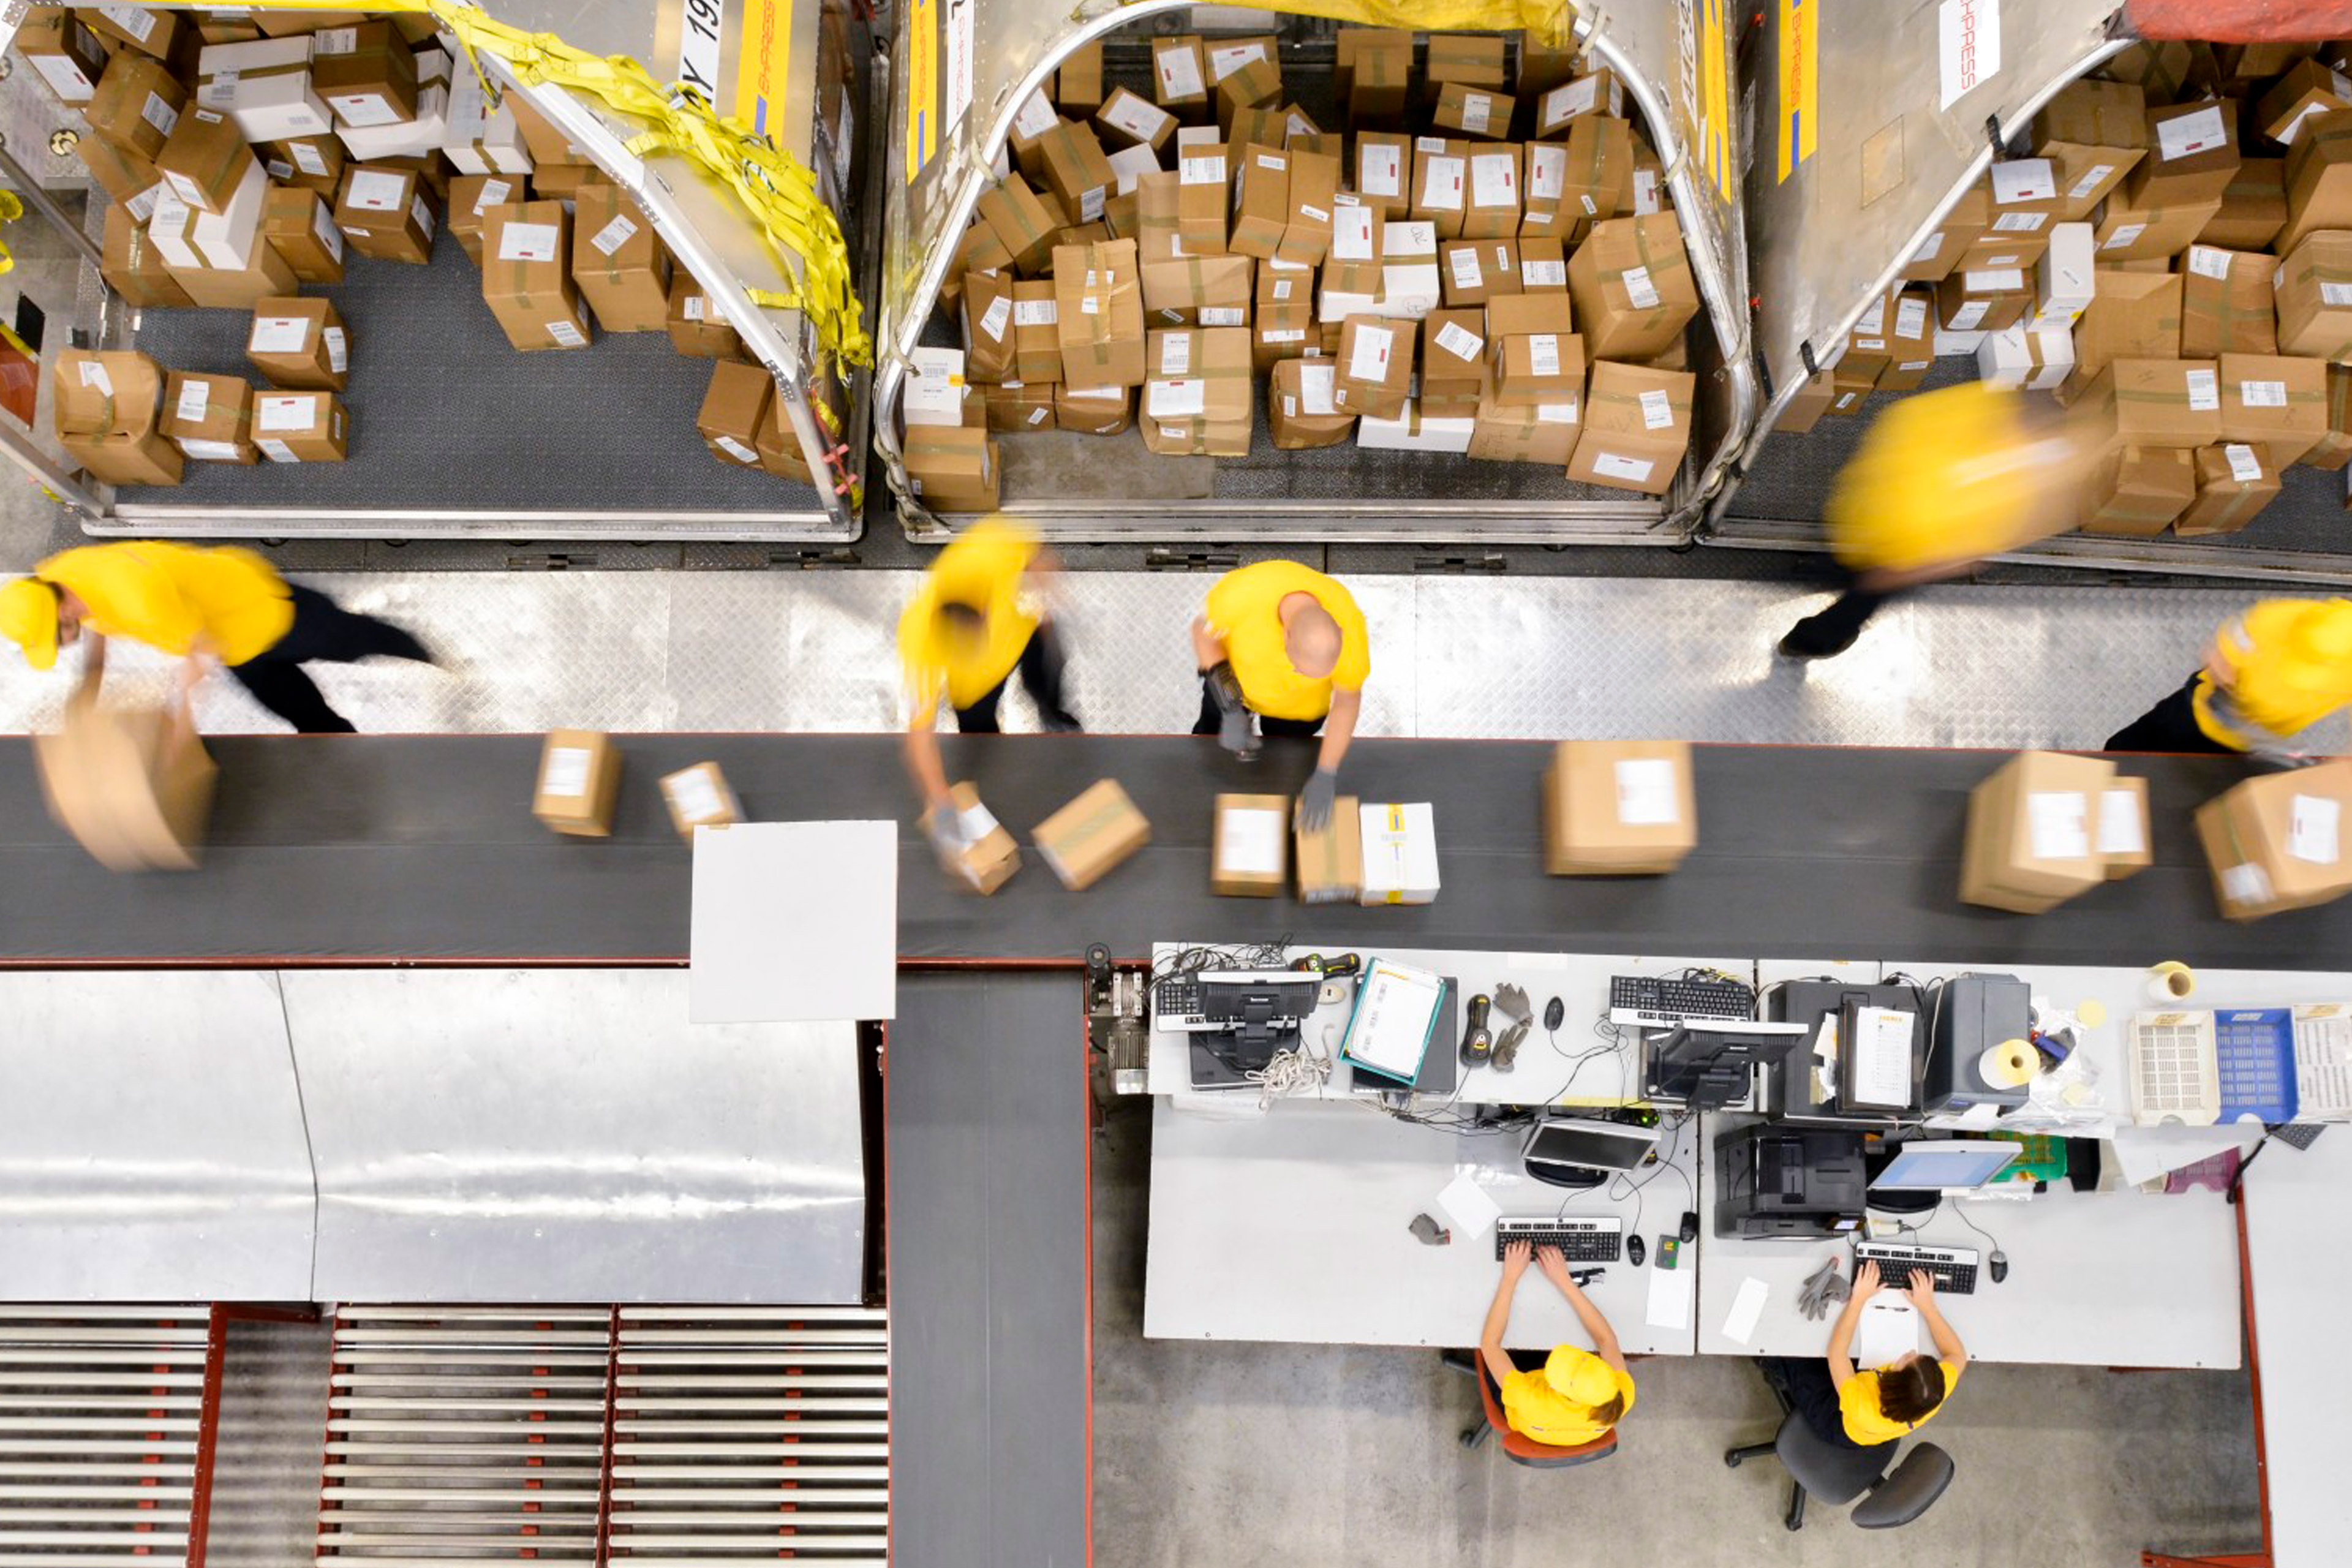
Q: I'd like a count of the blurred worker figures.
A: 4